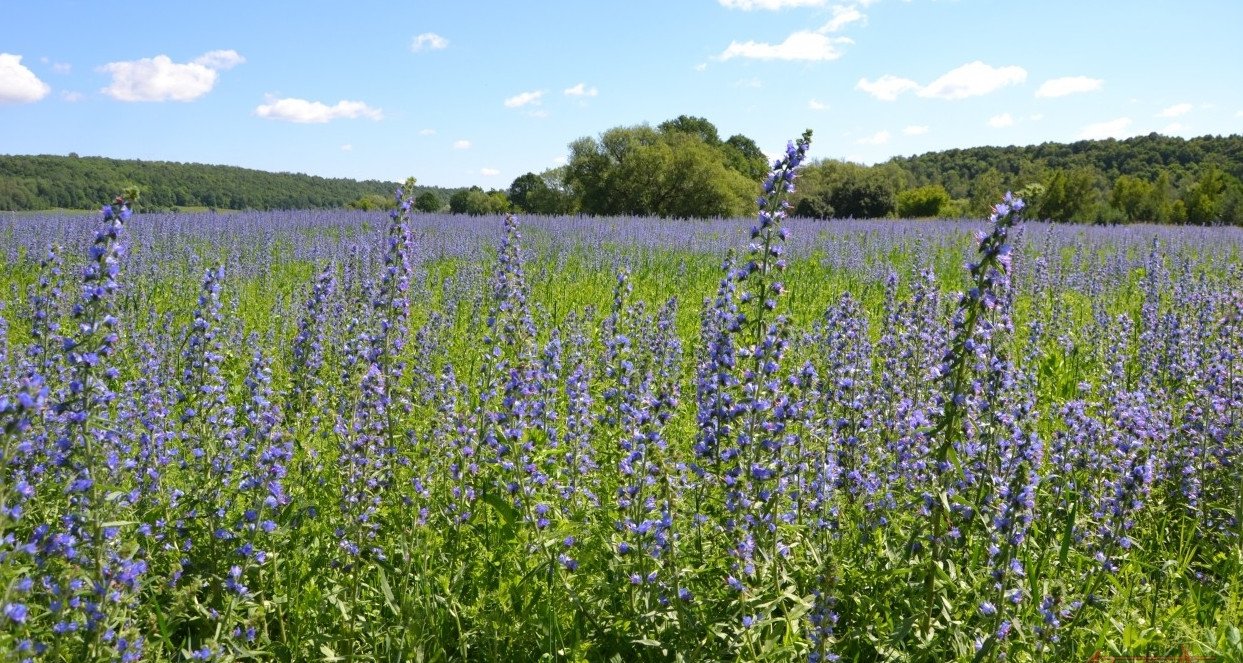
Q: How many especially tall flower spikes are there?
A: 4